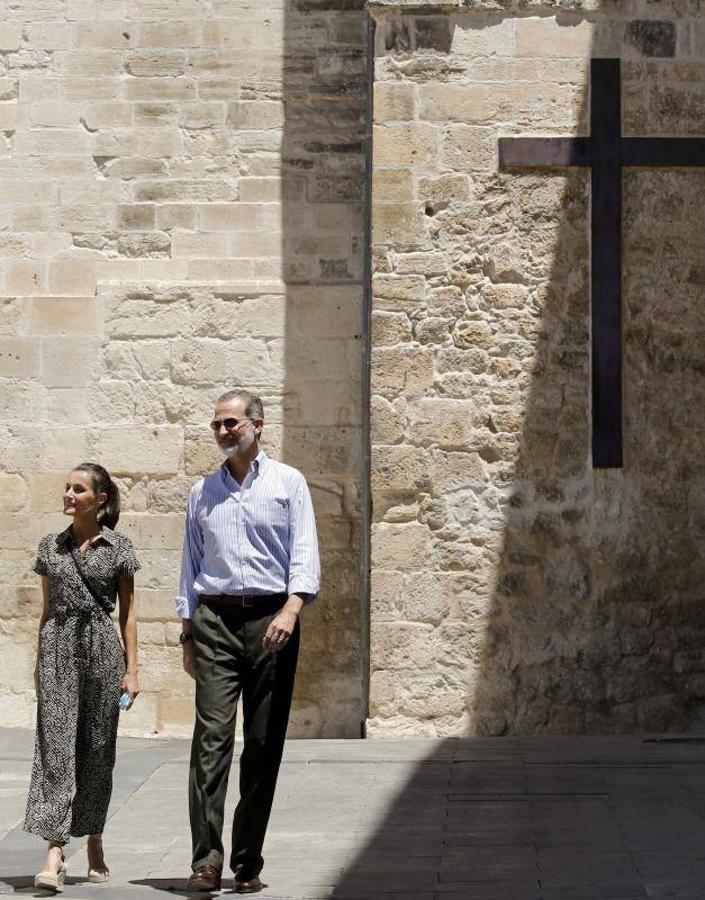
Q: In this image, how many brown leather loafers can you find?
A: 2